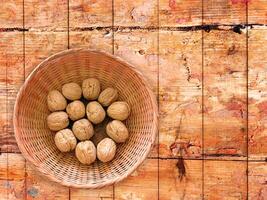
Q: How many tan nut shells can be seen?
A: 13